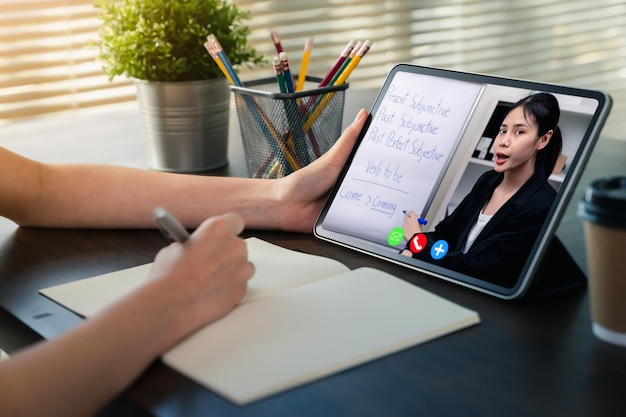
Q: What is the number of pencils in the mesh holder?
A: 9